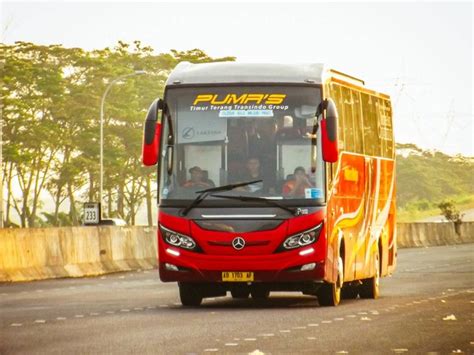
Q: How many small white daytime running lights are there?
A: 2